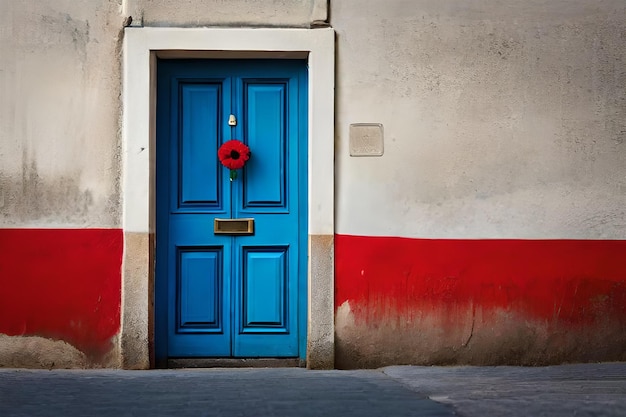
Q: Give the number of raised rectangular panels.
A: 4